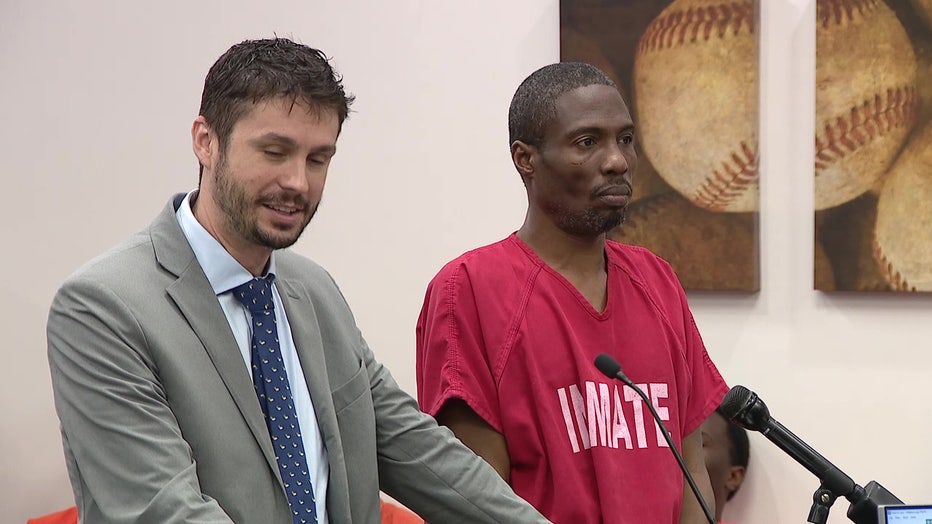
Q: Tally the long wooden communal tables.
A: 0